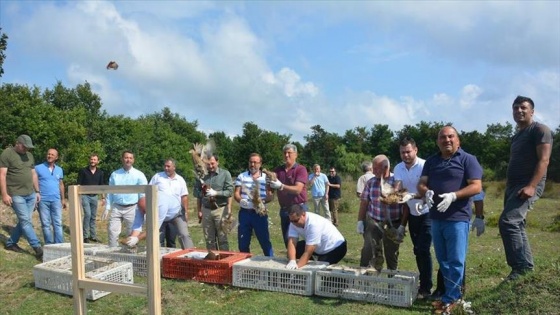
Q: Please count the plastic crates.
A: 6